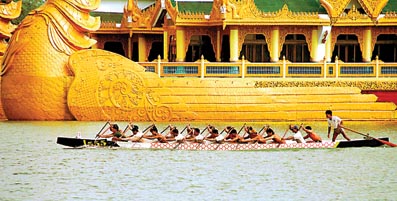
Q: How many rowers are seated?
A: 11